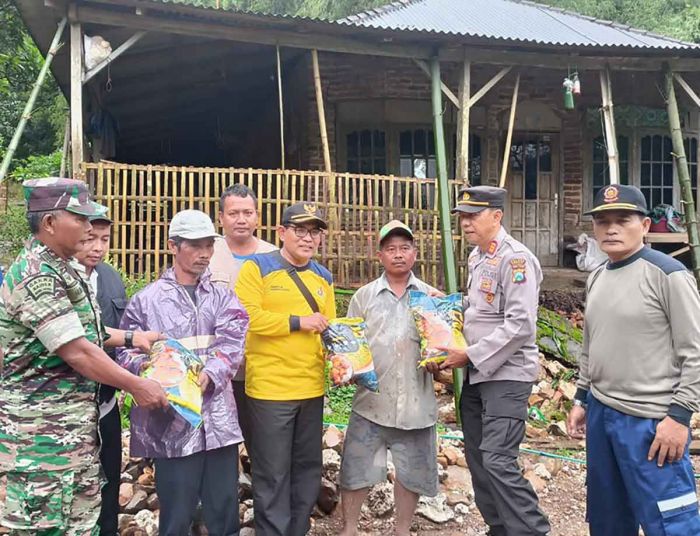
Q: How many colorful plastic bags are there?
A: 3